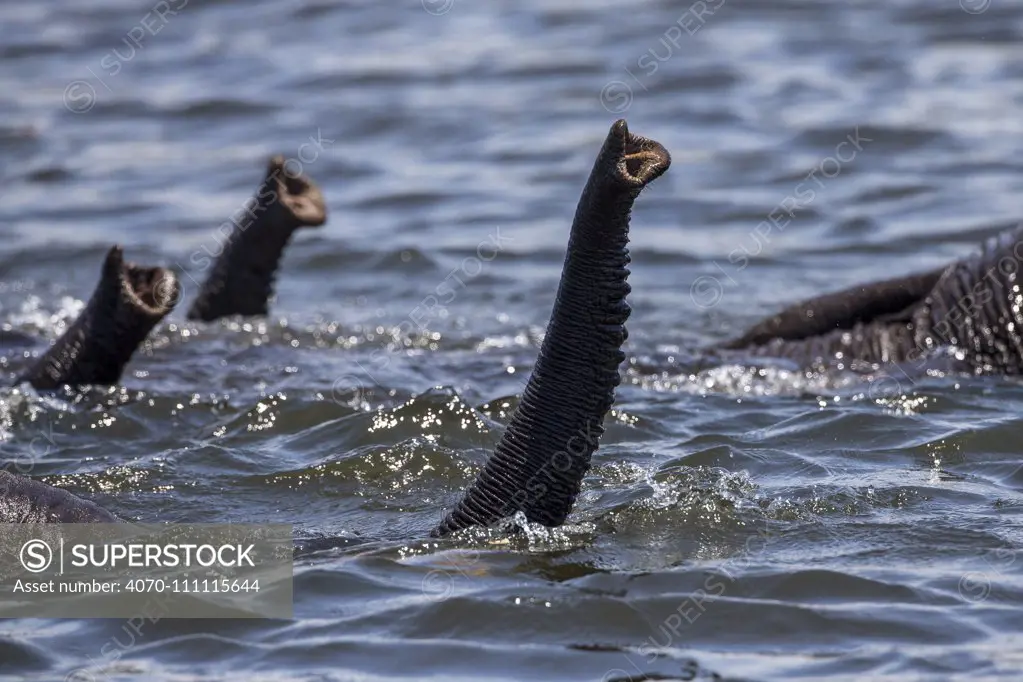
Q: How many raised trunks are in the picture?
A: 3